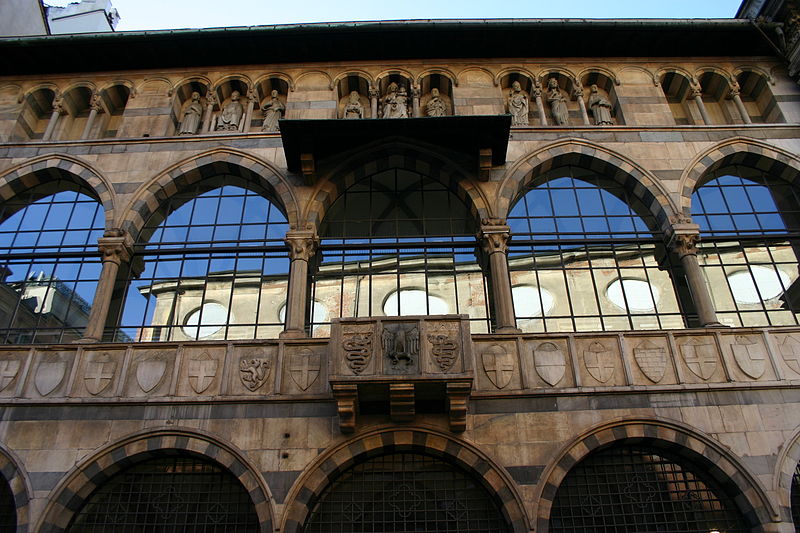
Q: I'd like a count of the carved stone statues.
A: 9